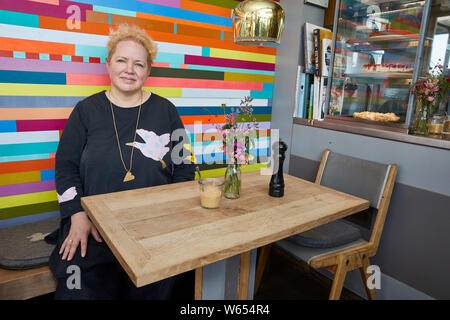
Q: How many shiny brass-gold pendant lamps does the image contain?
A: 1